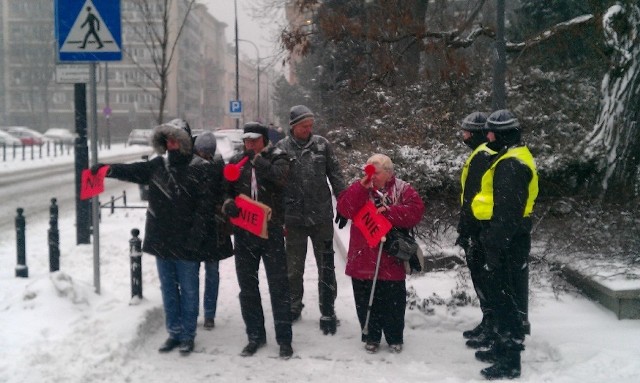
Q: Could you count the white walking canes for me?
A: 1